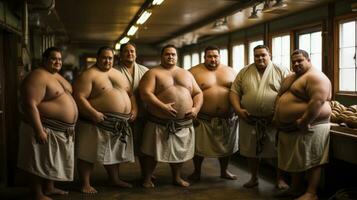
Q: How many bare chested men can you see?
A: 5